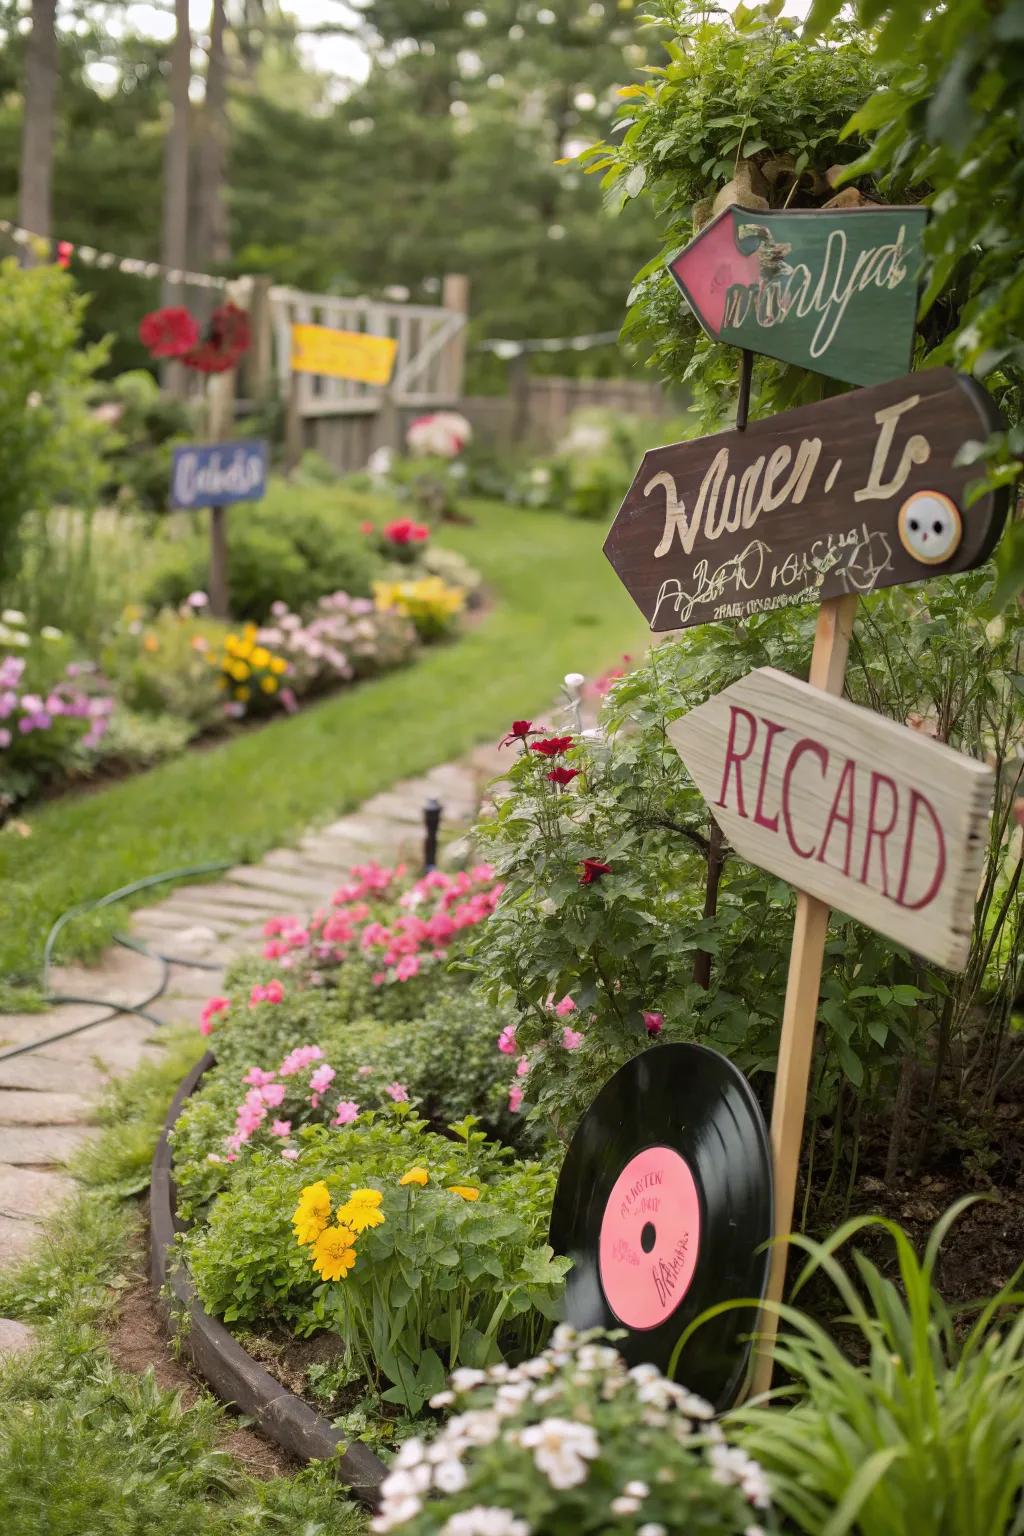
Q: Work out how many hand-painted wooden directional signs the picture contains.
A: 3